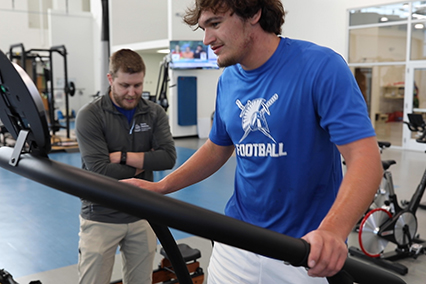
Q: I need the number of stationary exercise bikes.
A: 2